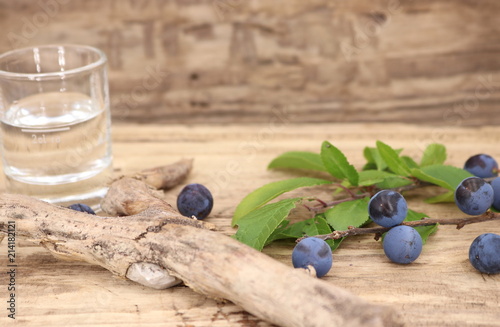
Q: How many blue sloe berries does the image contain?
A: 9